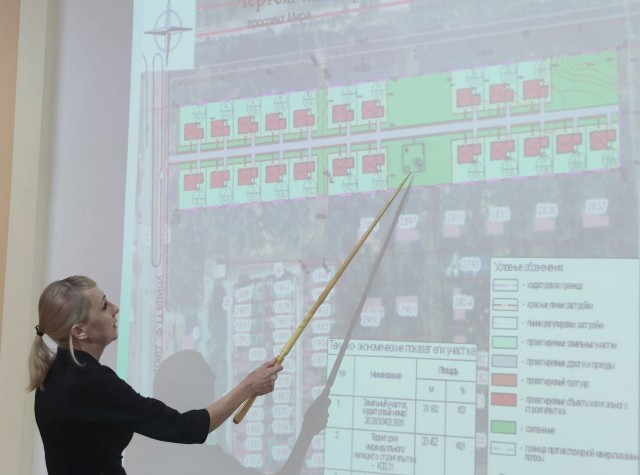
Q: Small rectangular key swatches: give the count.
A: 9